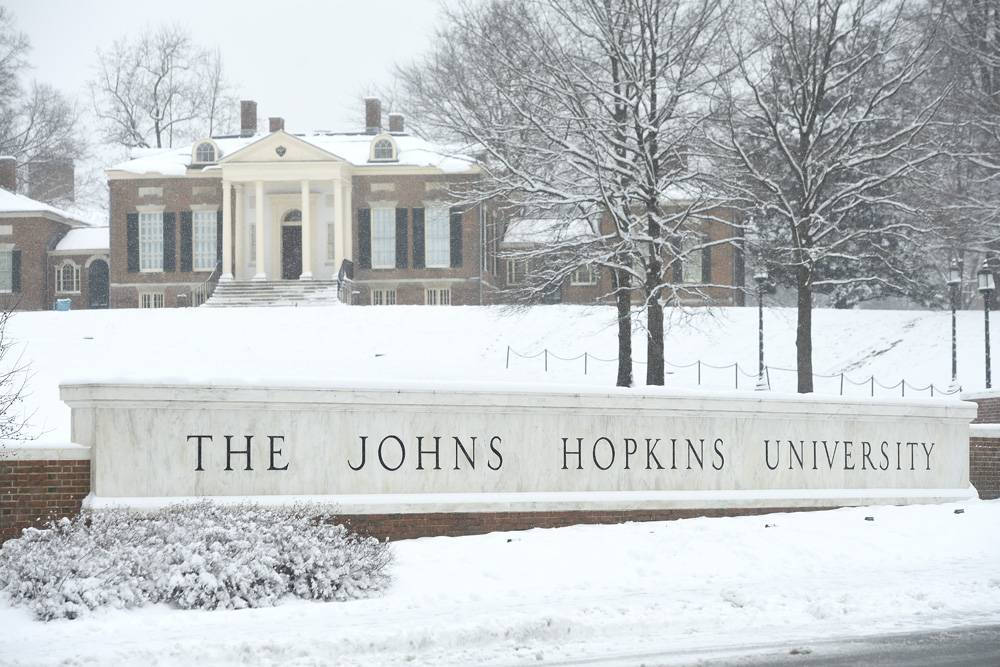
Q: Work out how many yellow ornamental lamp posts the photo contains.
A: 0